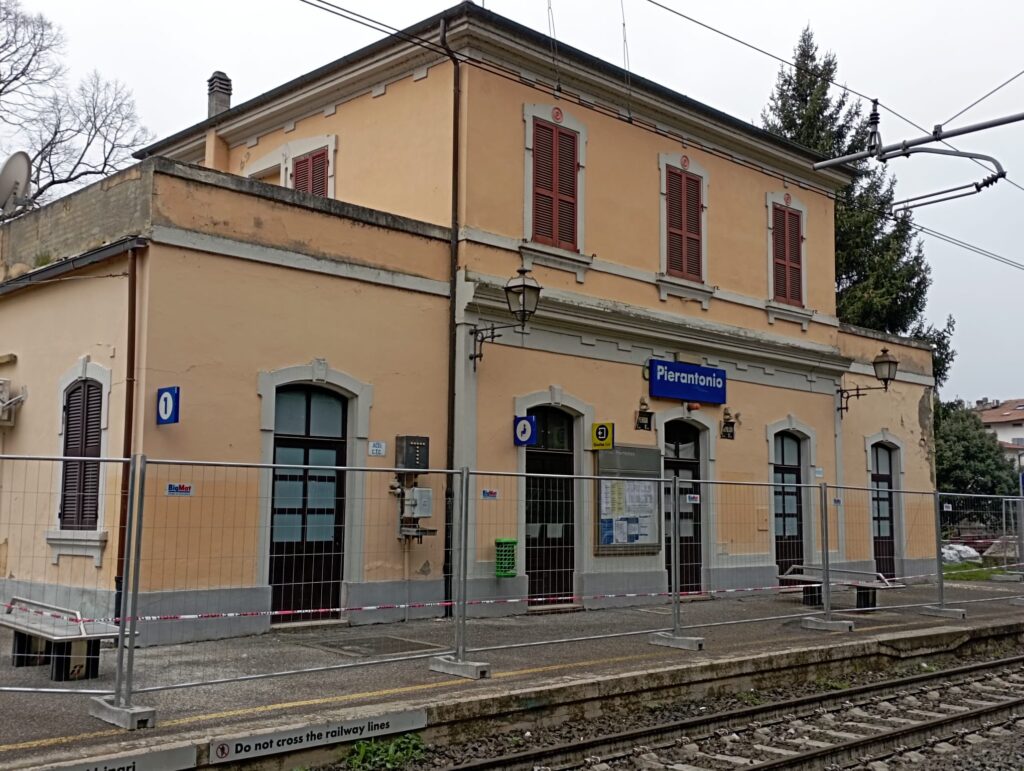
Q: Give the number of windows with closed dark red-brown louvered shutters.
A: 5